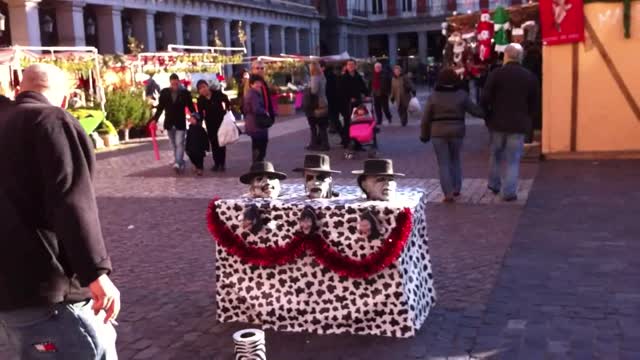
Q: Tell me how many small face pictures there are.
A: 3